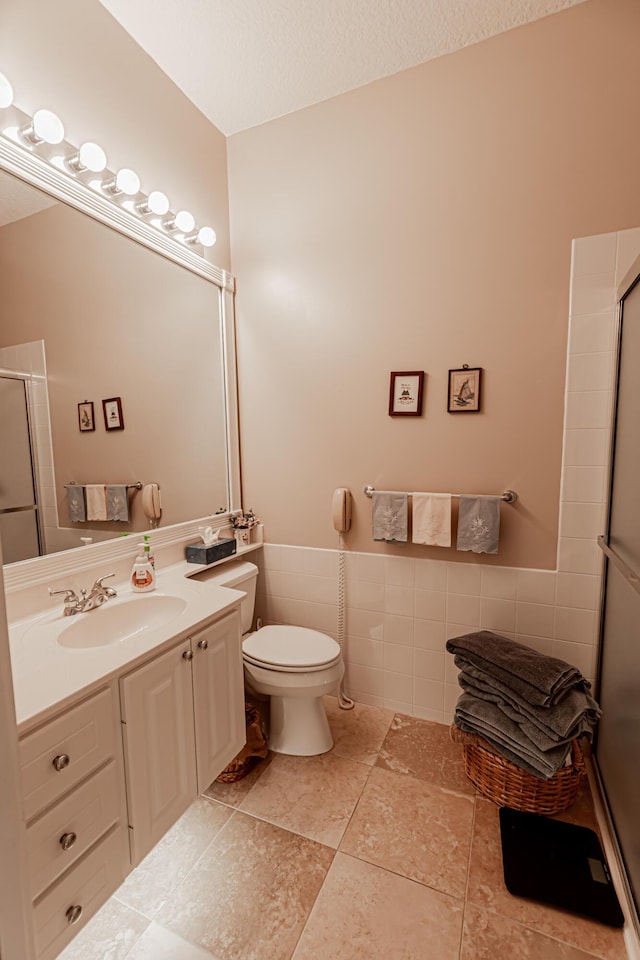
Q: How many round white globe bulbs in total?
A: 7